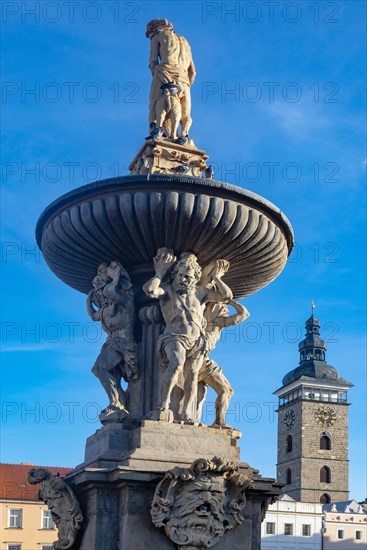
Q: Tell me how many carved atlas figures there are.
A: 3